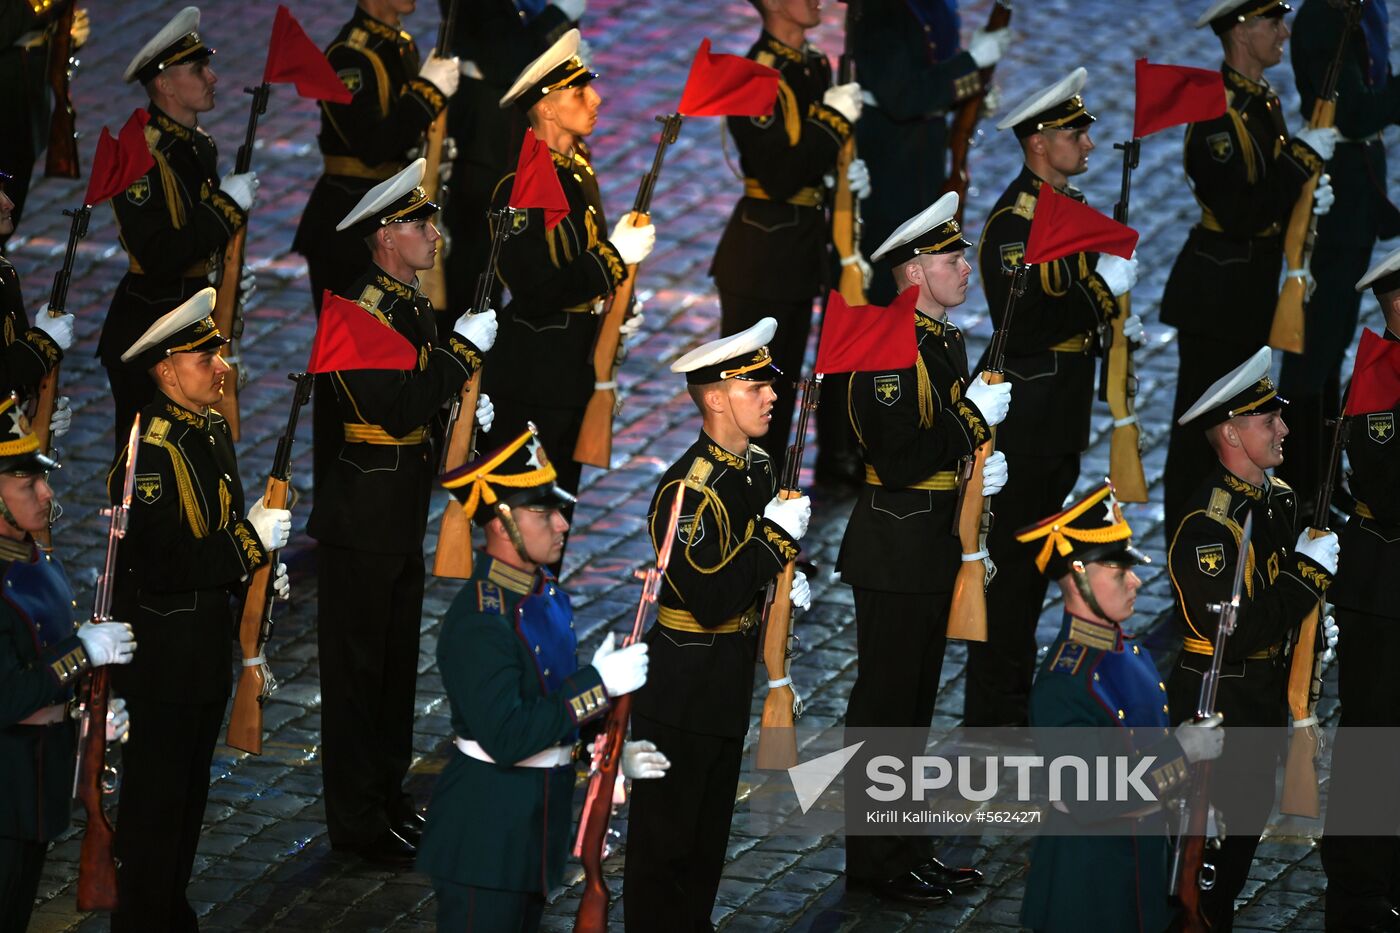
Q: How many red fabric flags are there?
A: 9